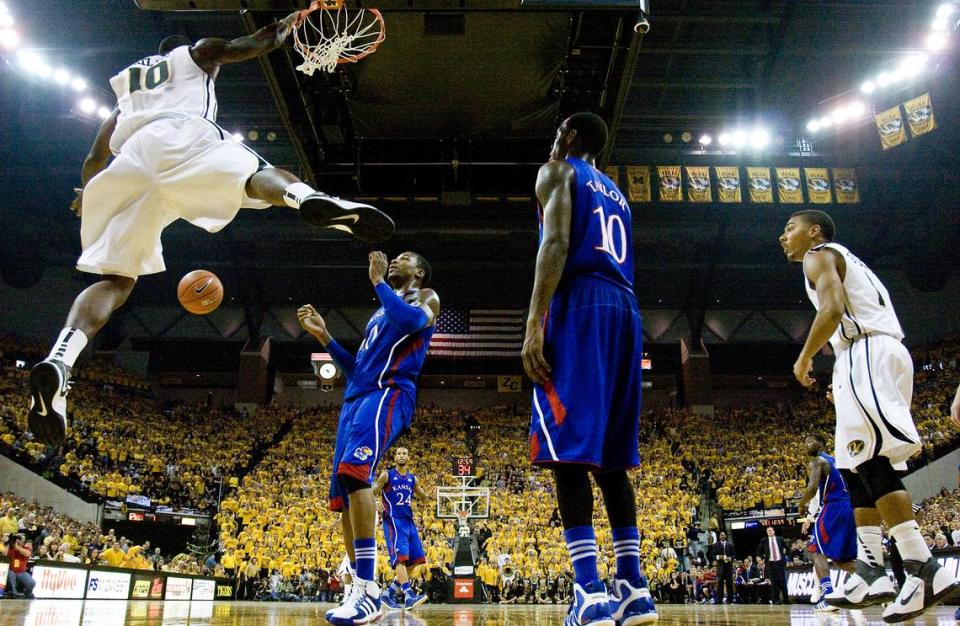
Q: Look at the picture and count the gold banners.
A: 11